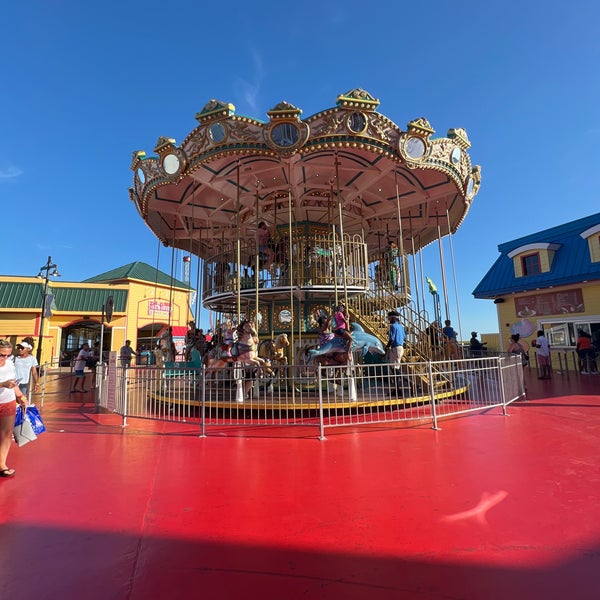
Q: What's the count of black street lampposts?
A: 1